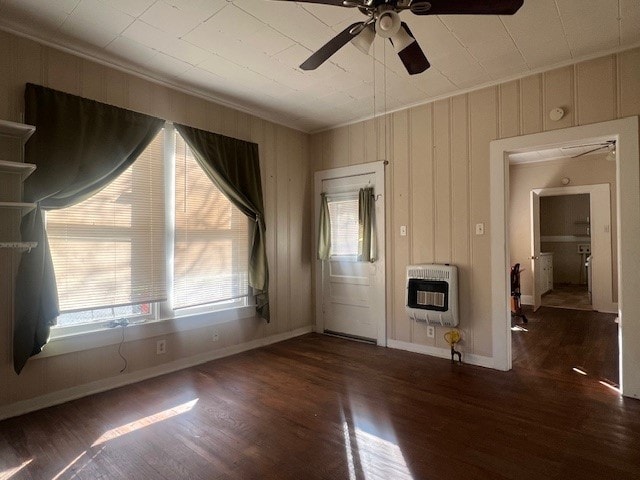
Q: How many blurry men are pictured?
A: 0